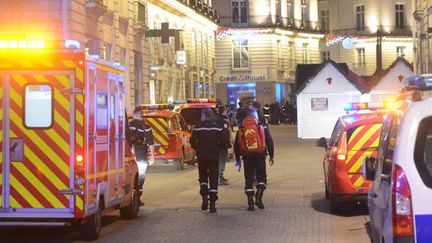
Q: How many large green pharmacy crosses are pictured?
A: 1